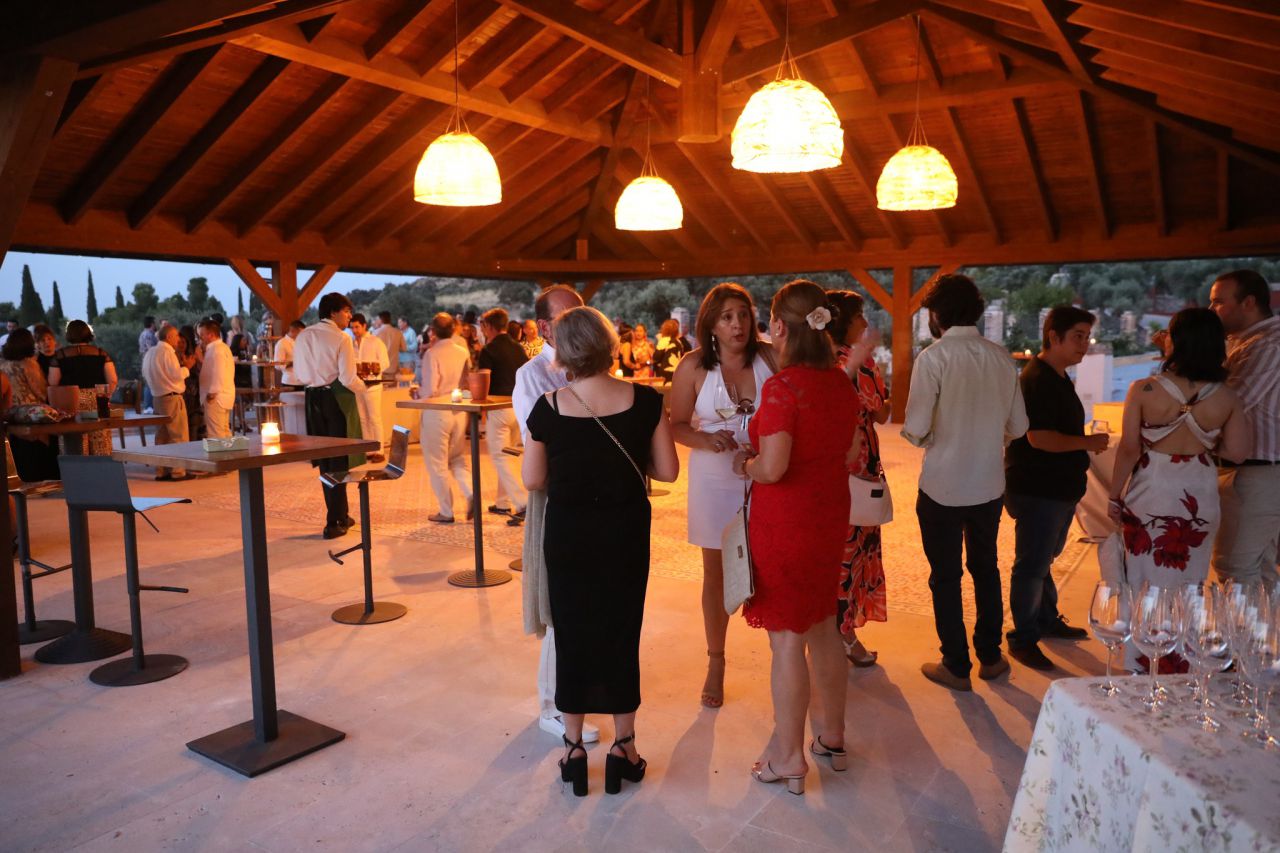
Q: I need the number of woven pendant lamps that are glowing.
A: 4